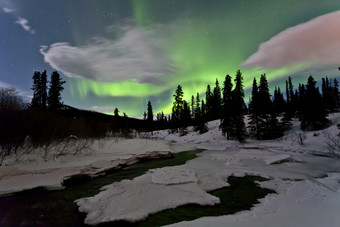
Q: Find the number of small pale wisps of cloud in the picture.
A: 2